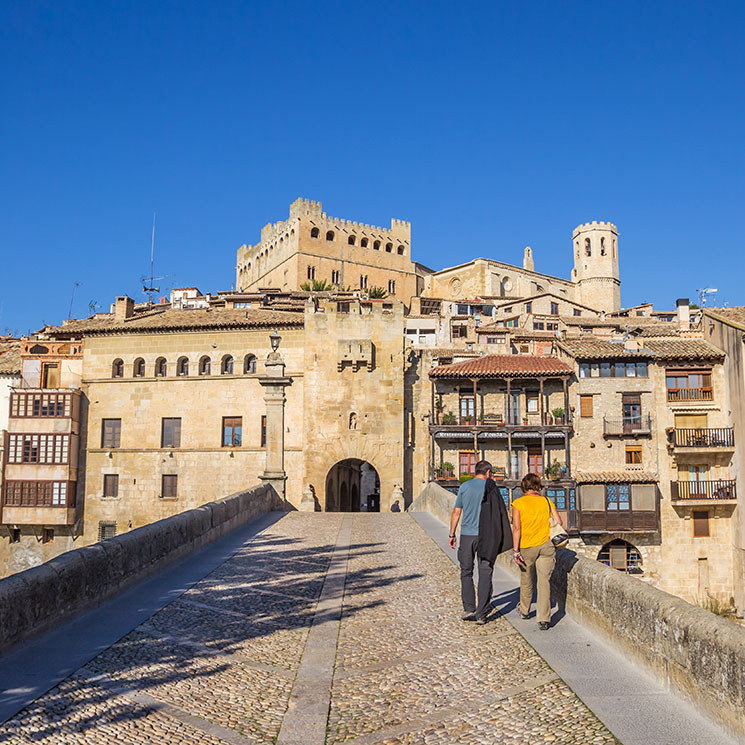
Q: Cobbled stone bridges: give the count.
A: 1